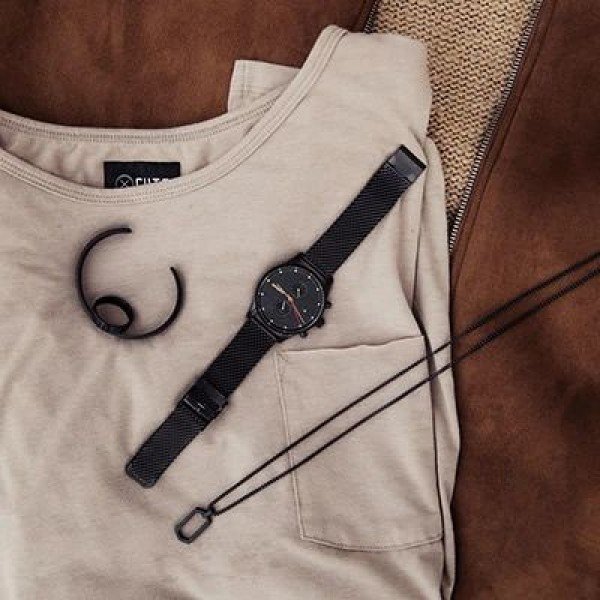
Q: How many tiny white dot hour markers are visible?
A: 12